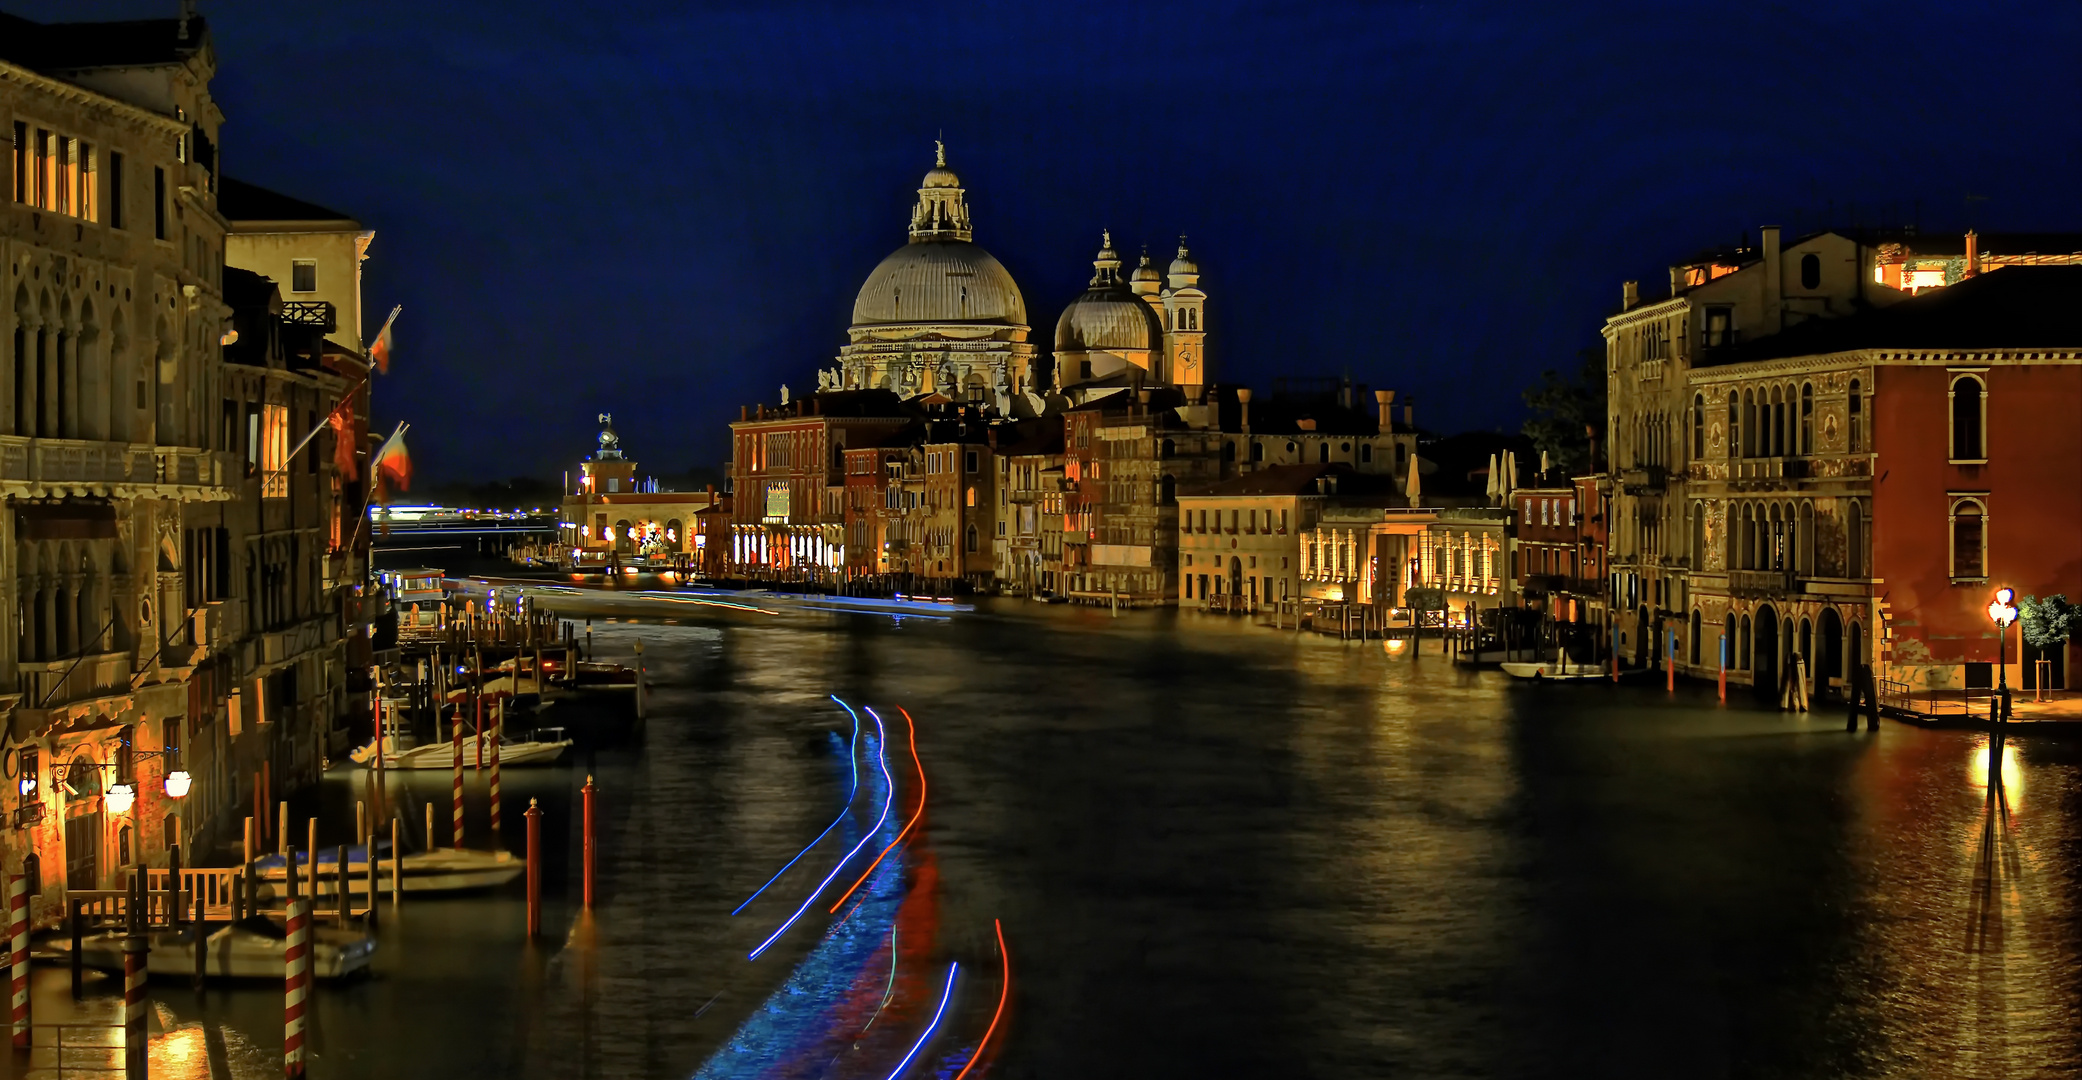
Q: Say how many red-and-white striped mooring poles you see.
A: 5